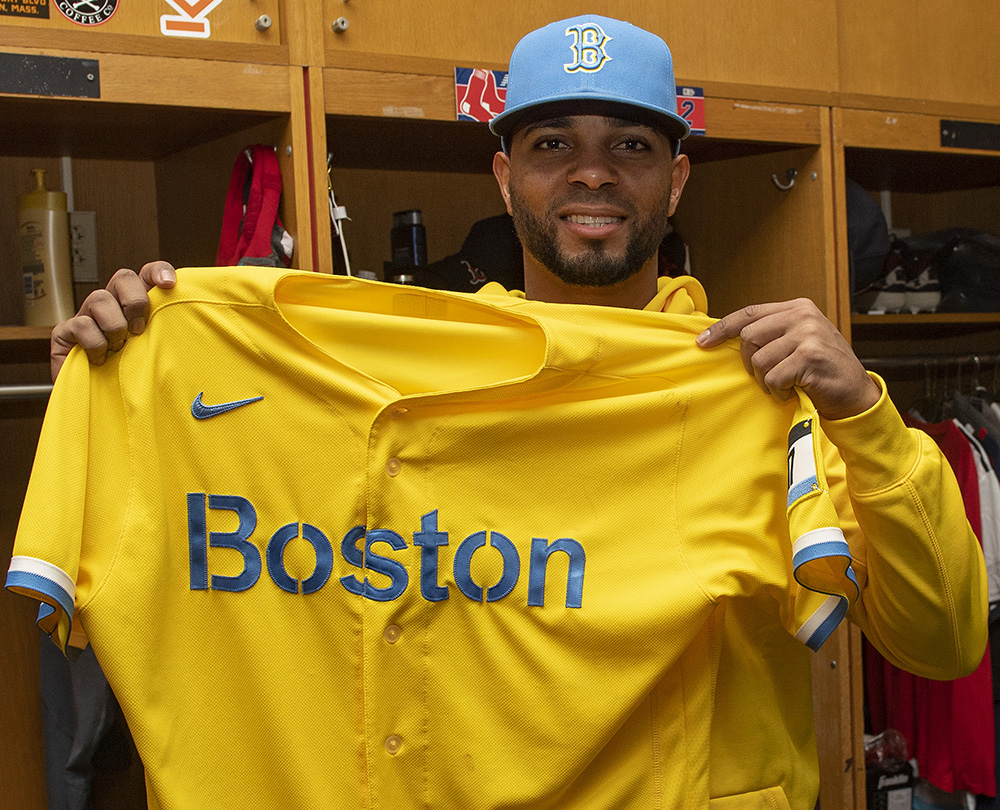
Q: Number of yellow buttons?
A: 4